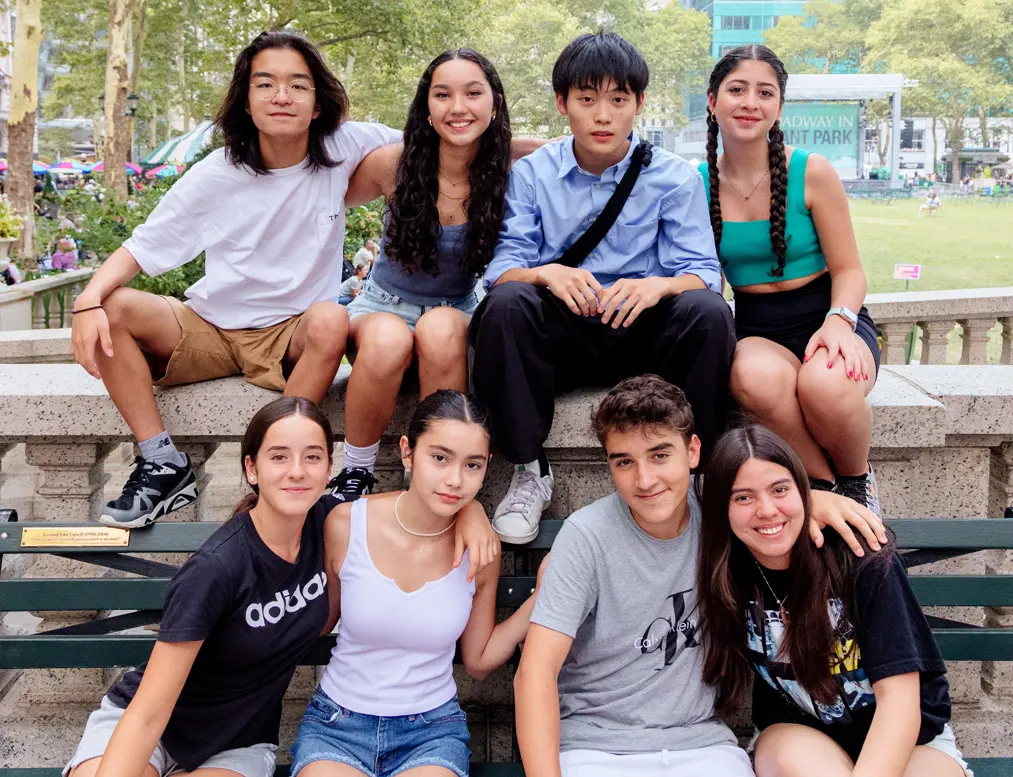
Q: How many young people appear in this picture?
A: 8